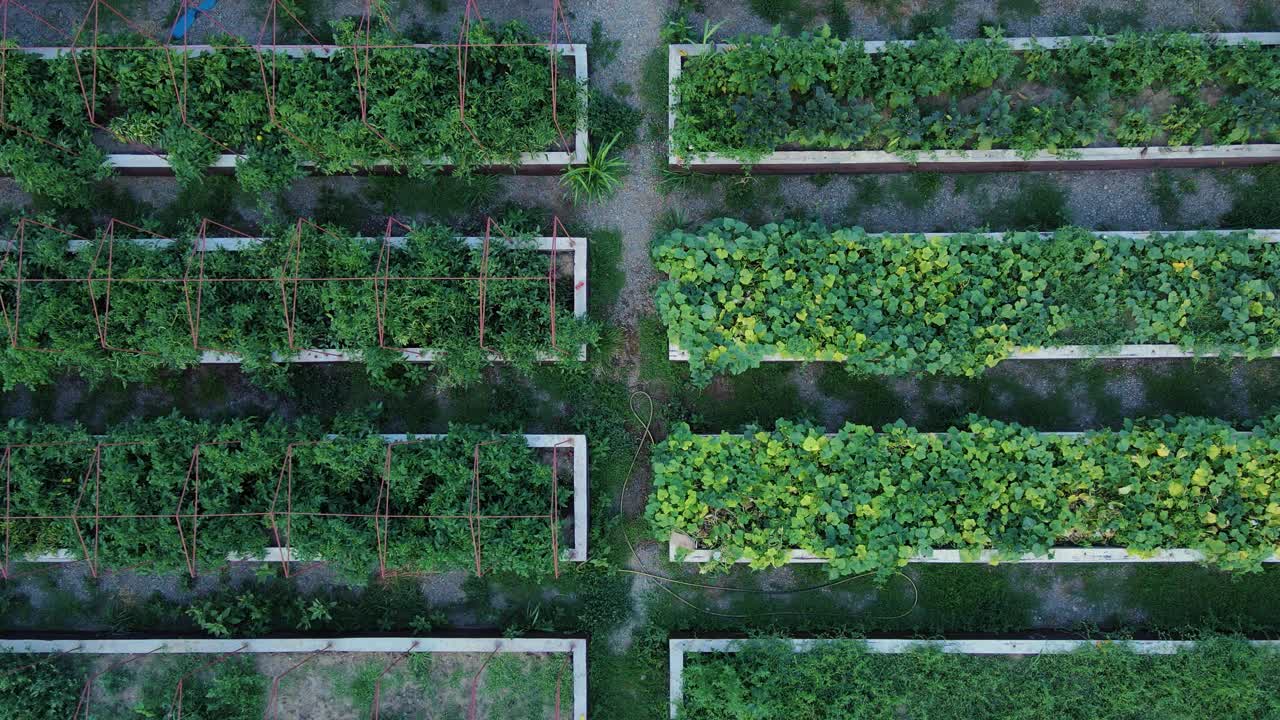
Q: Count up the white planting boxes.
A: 8